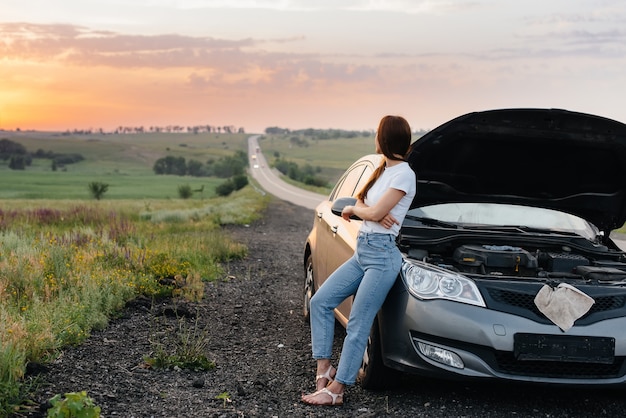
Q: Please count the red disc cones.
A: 0